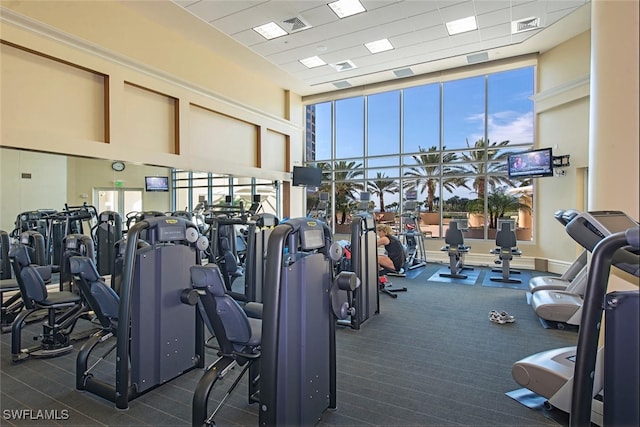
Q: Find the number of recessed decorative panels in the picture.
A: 4